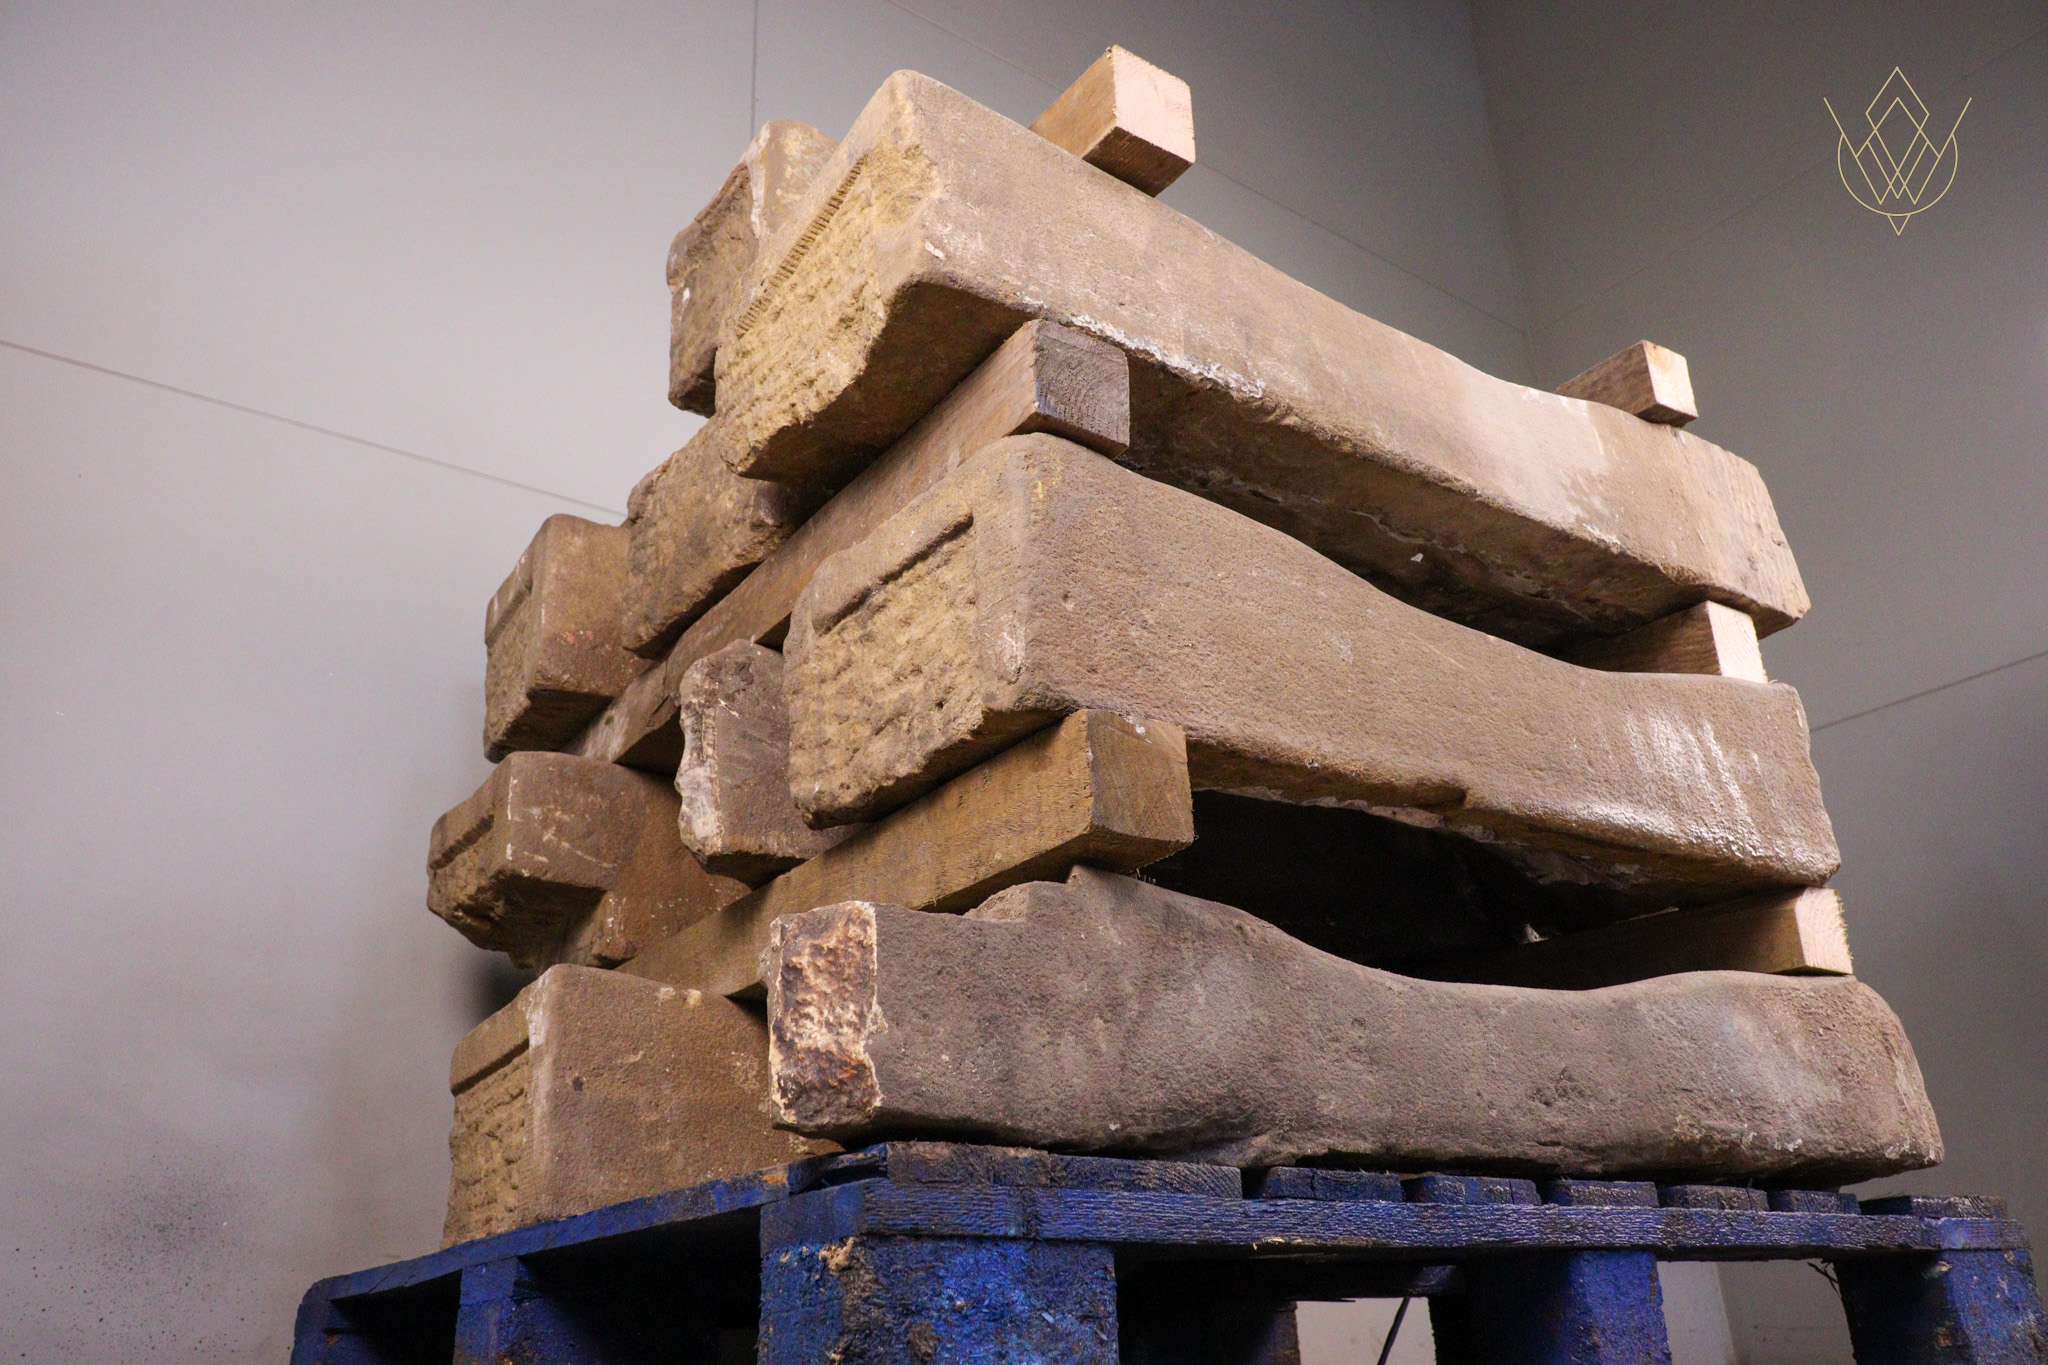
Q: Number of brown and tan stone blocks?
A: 9